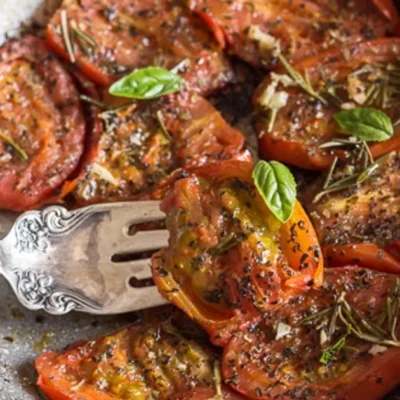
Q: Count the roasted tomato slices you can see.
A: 9